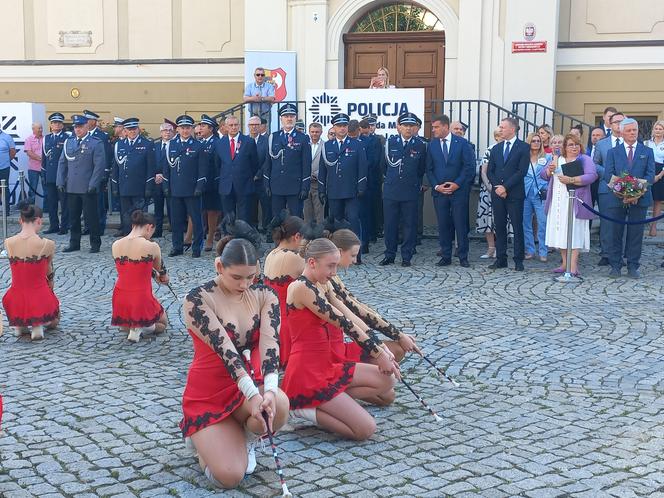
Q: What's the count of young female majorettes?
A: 6